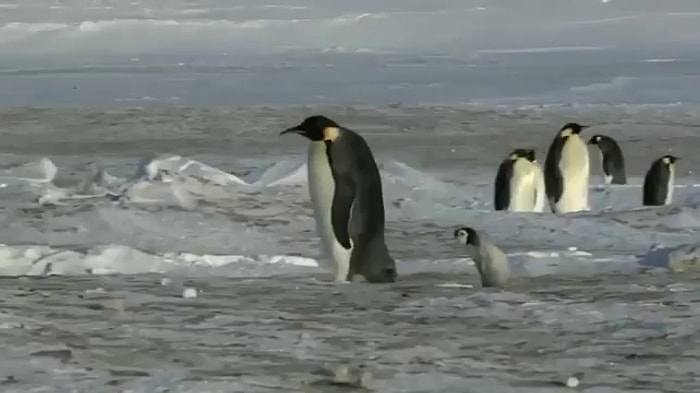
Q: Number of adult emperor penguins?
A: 6